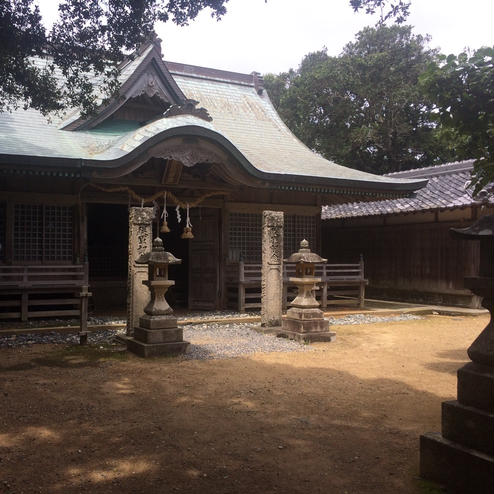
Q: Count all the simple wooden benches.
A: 2